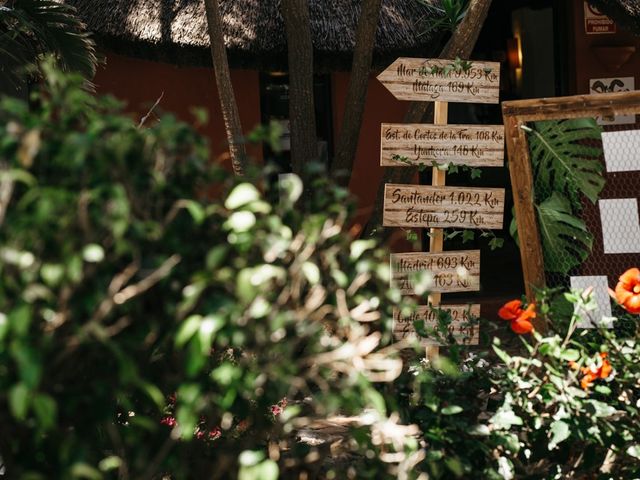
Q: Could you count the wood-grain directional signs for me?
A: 5